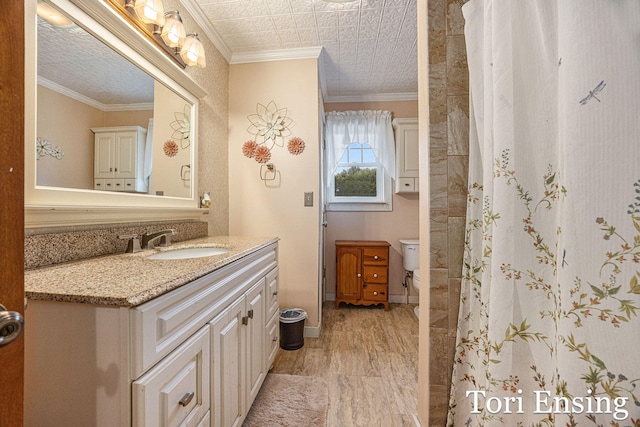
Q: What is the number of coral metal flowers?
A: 3